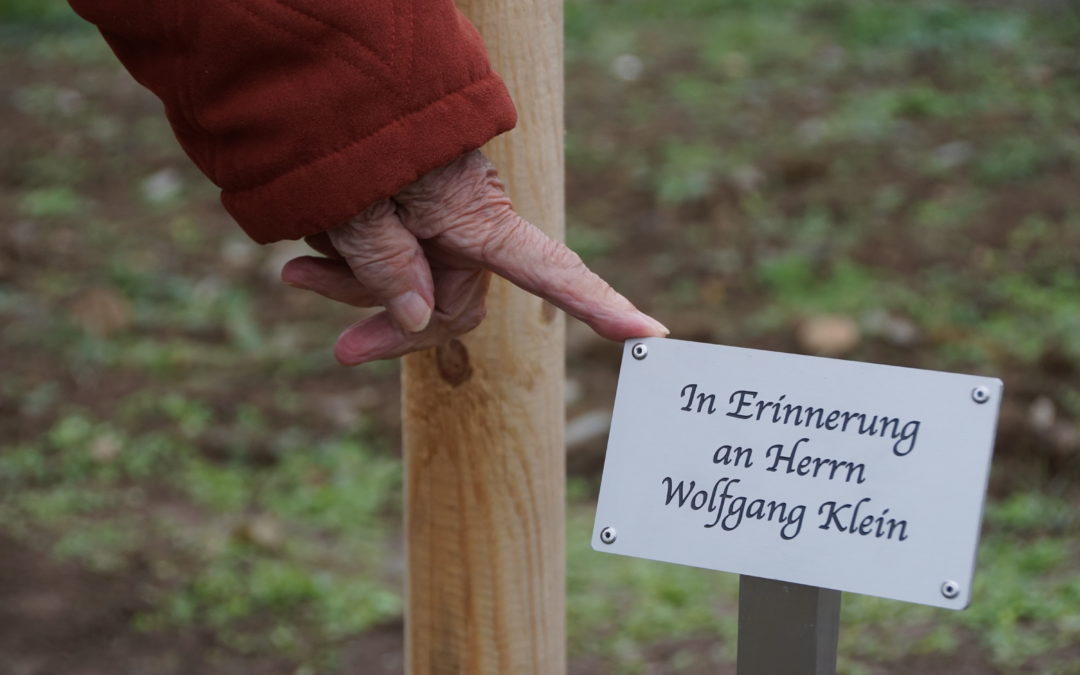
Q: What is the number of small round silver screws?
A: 4